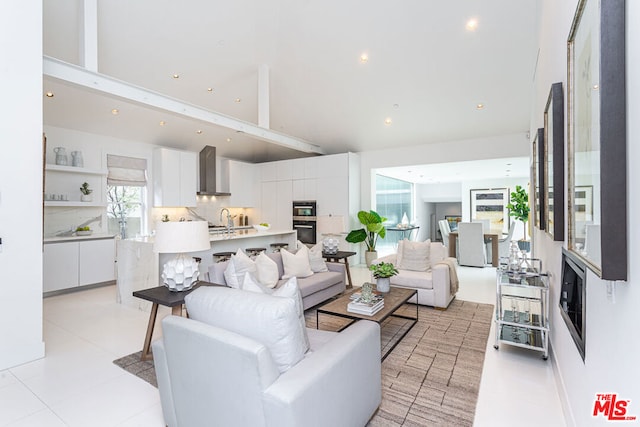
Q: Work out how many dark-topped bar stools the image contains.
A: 4